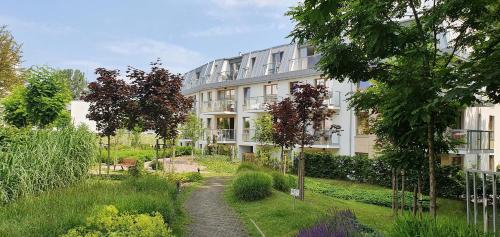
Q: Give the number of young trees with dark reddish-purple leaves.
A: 4